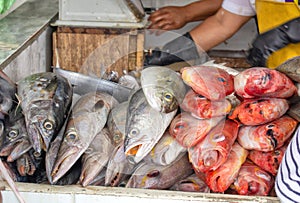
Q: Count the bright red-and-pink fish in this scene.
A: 10